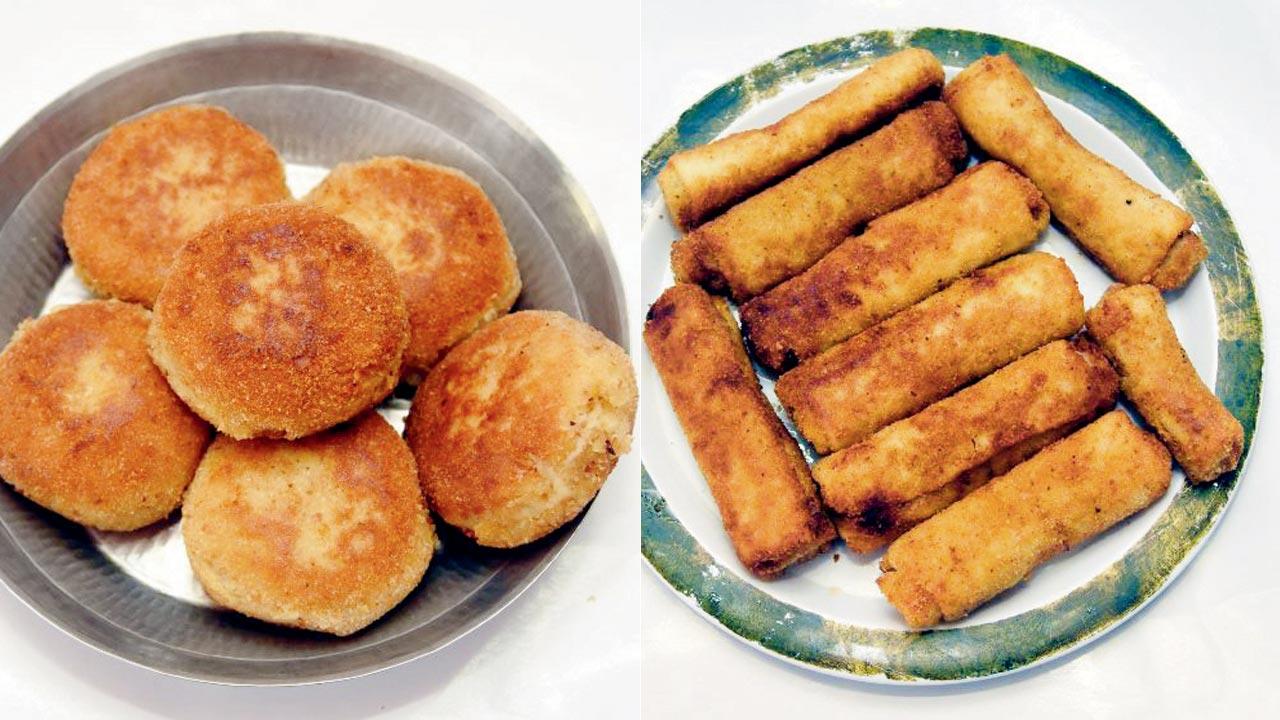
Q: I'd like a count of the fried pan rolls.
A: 9